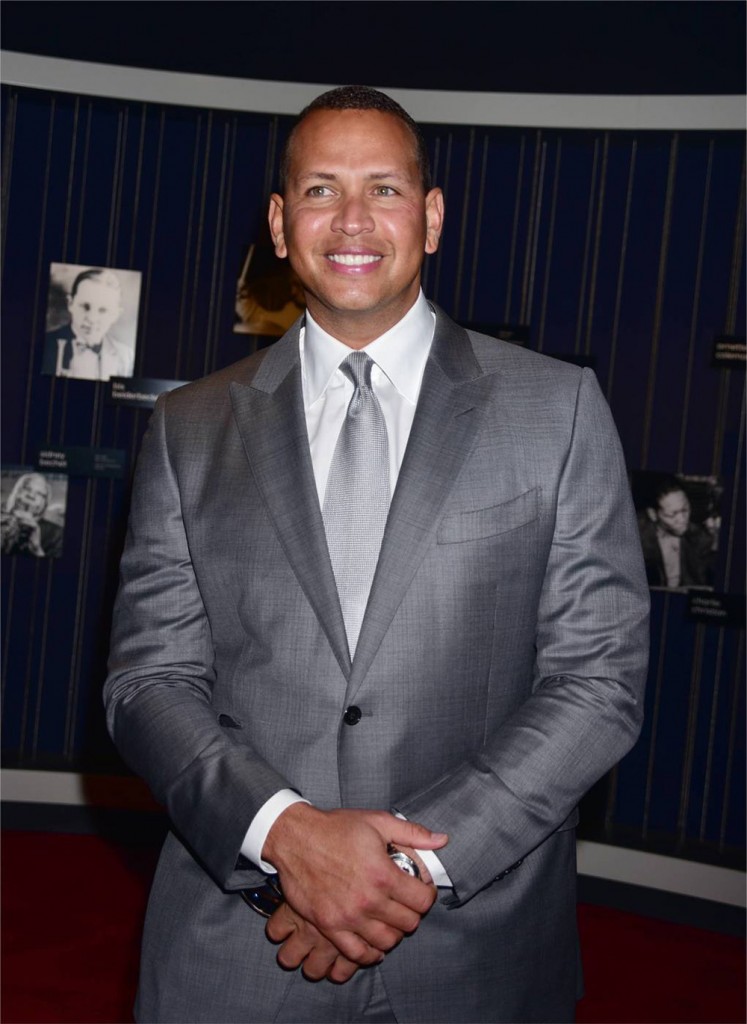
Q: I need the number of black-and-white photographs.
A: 3